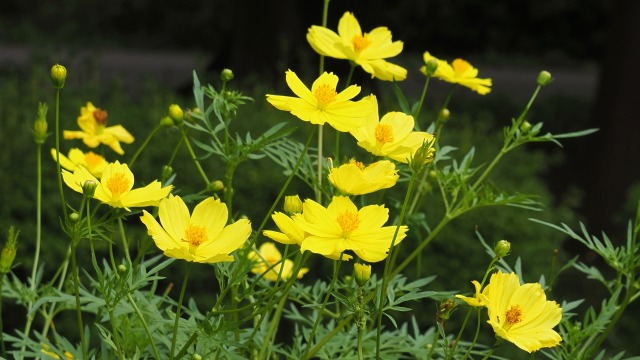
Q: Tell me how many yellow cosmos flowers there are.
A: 14